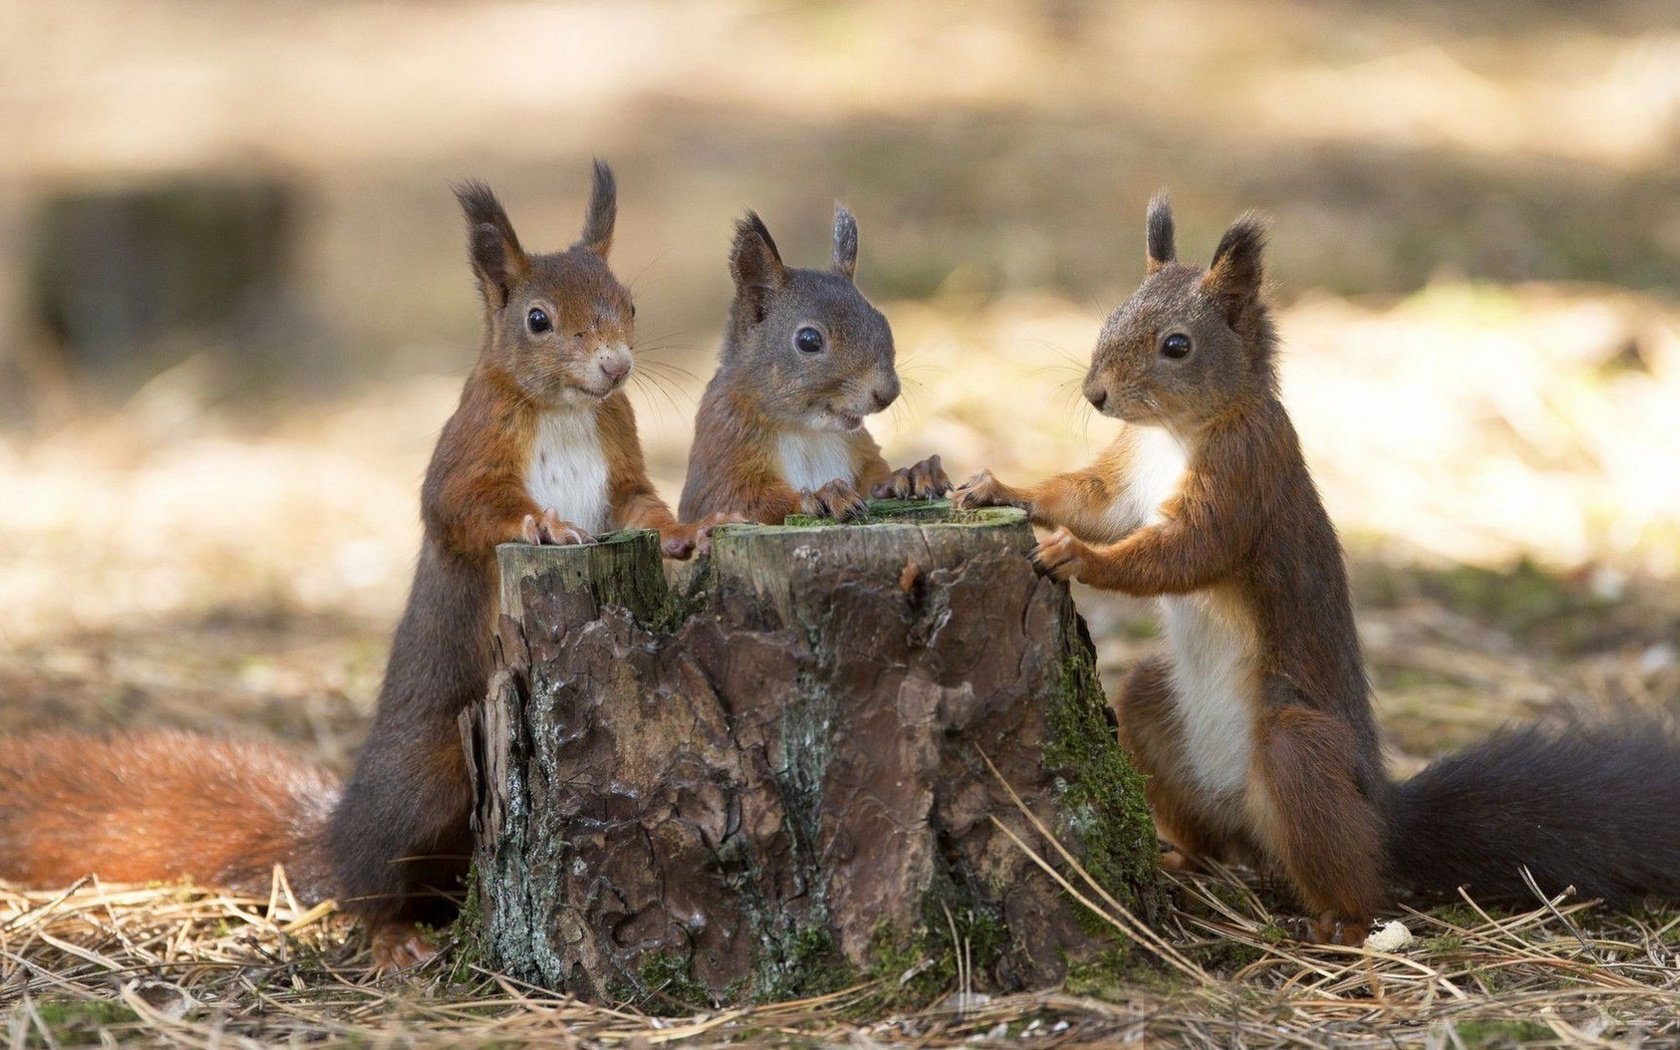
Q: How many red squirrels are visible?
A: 3